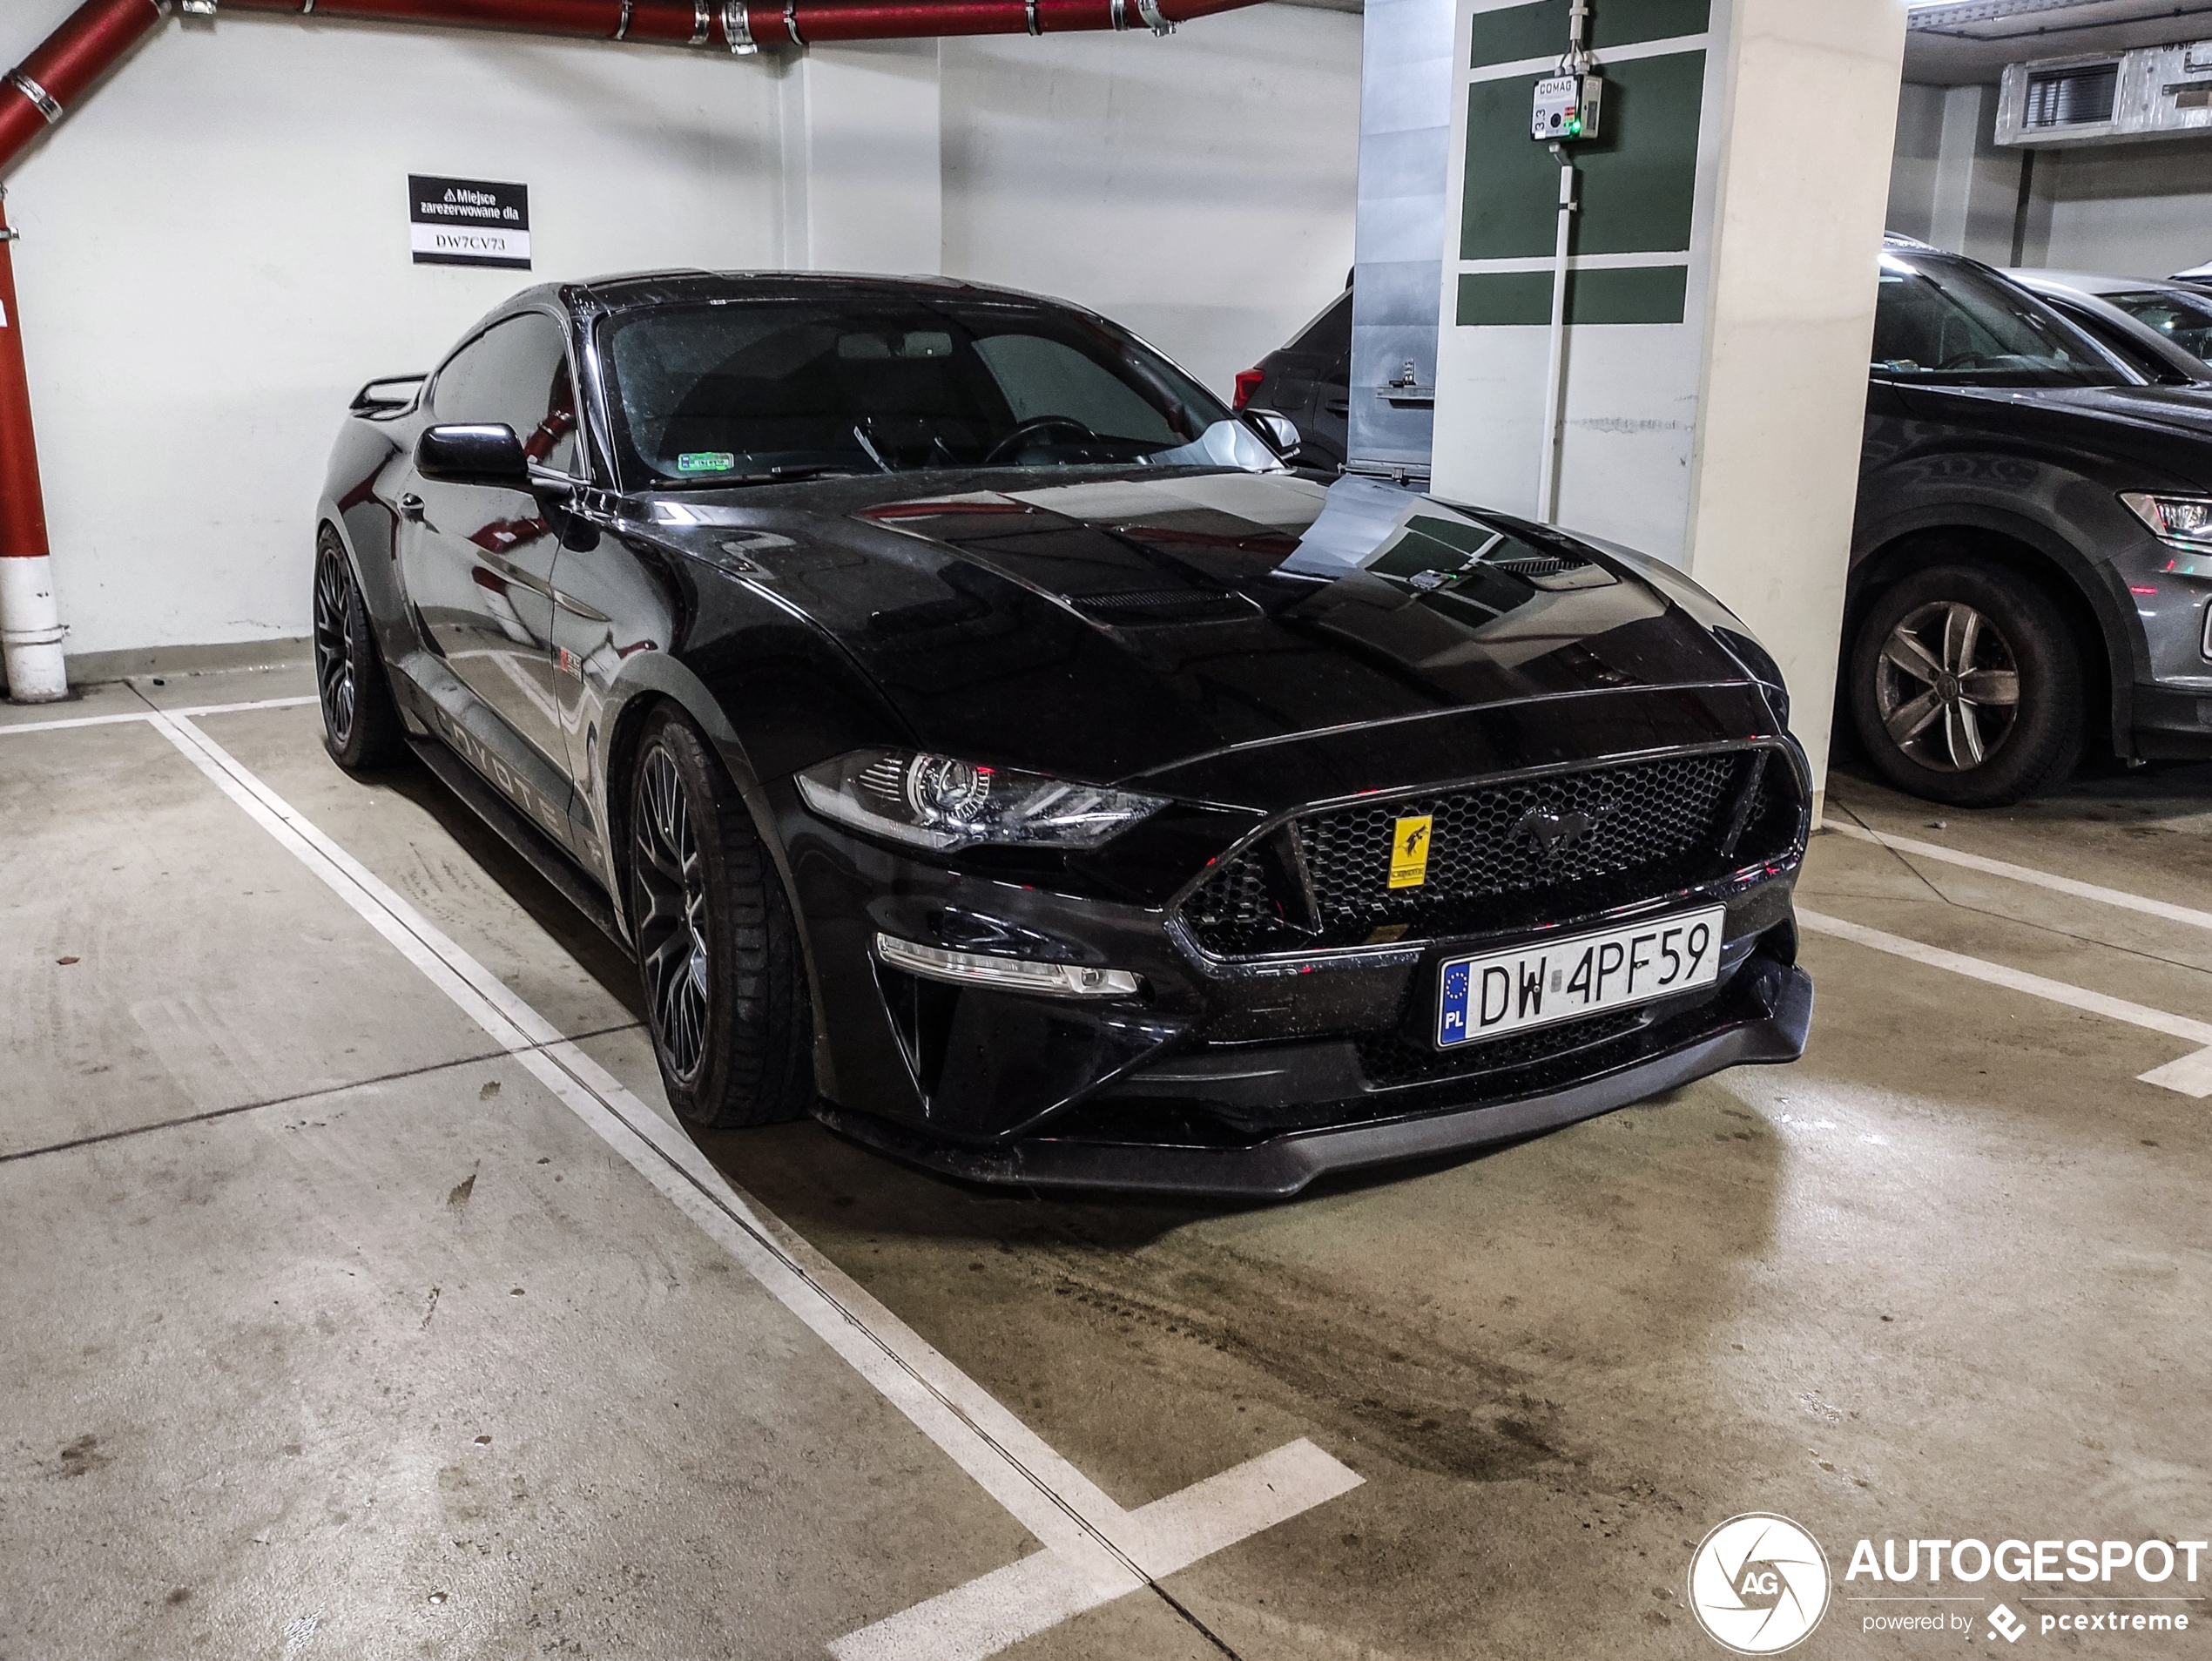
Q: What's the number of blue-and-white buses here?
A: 0